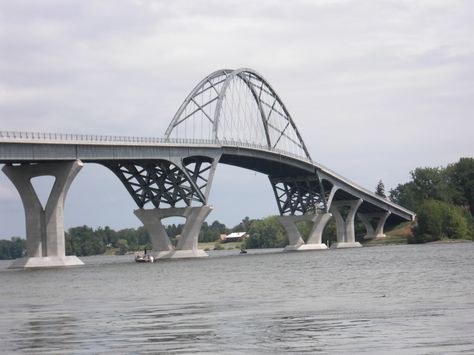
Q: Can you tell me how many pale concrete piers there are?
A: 5